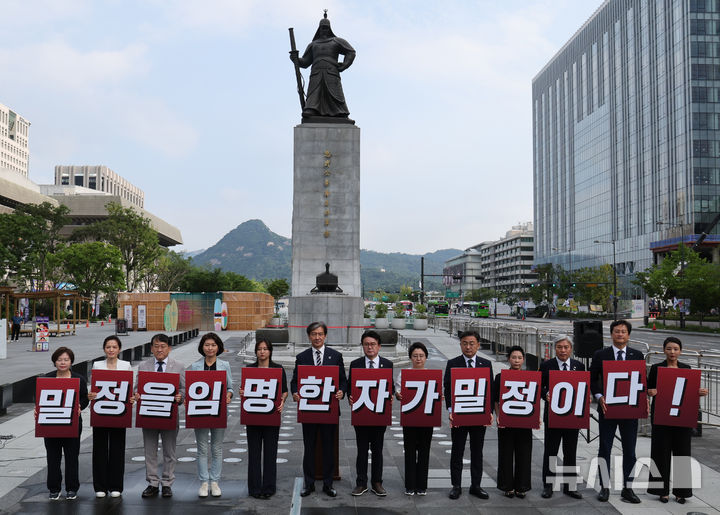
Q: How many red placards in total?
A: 13